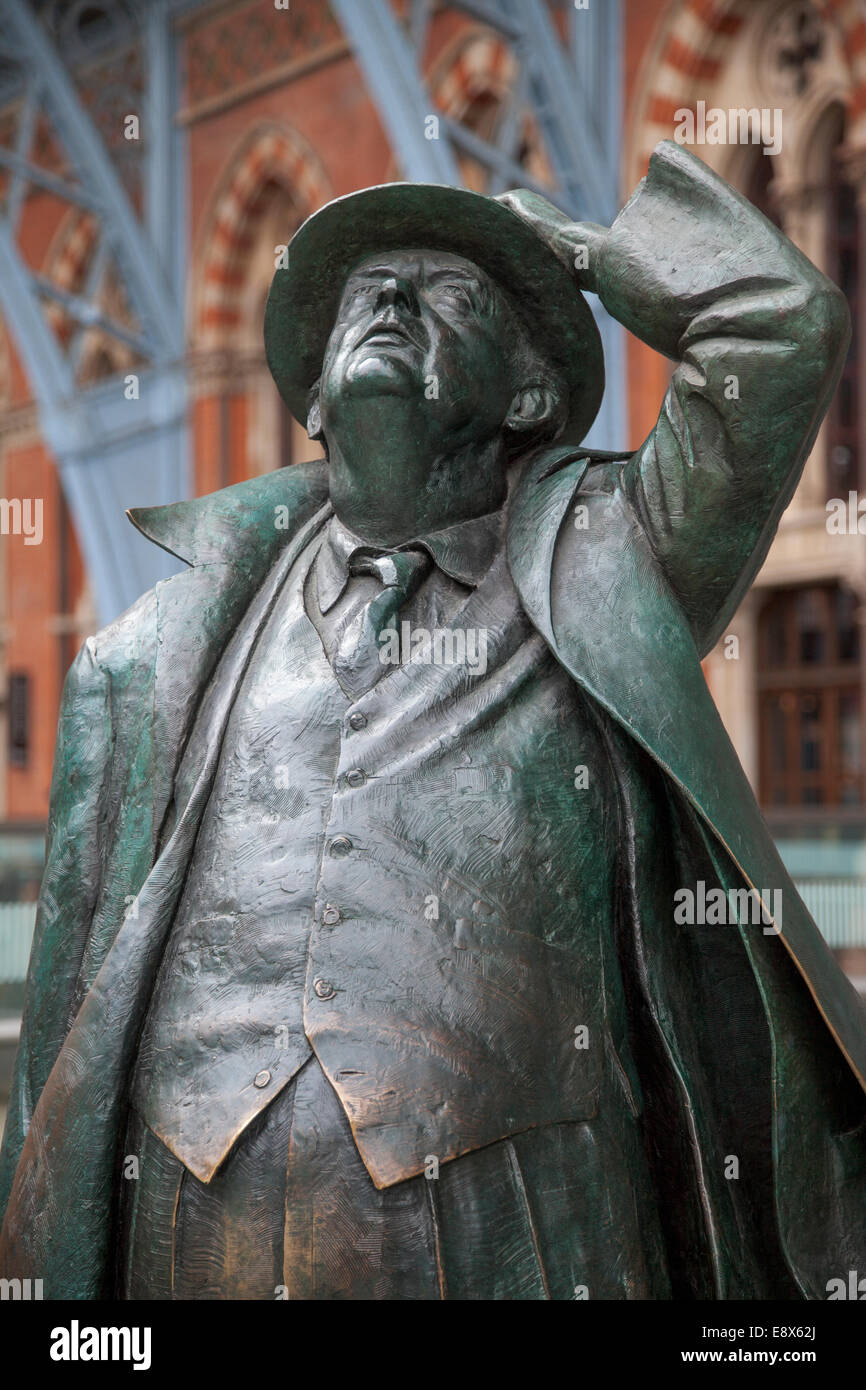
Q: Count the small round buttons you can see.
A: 6